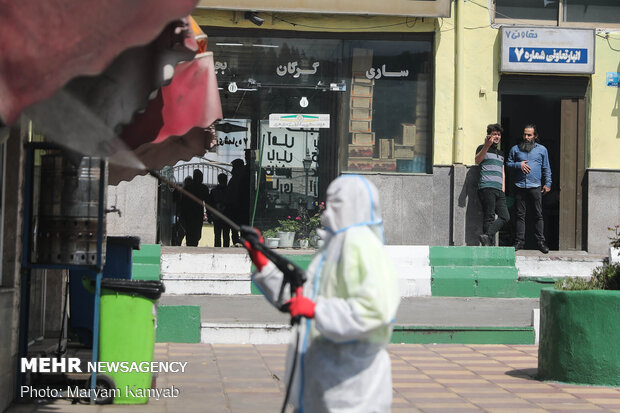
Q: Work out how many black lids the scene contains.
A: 2